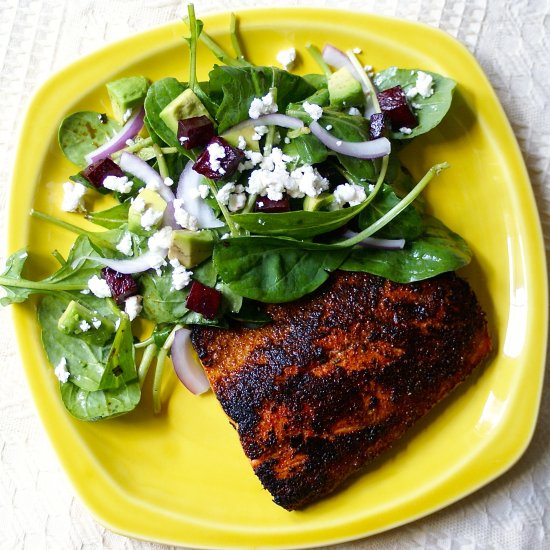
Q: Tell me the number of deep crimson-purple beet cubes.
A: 8